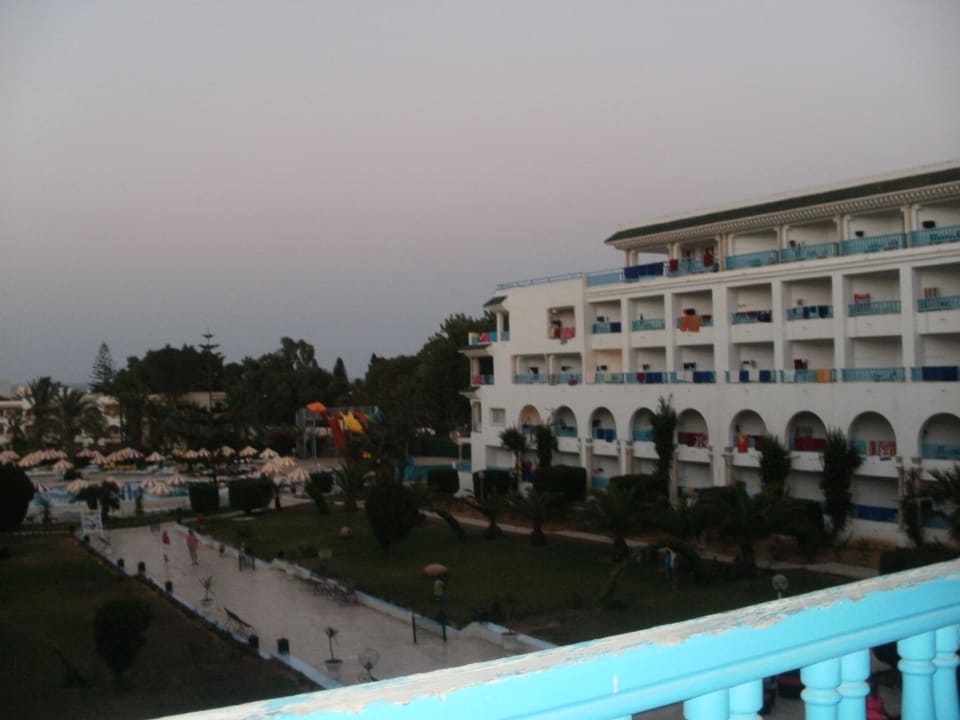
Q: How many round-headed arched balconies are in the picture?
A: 9